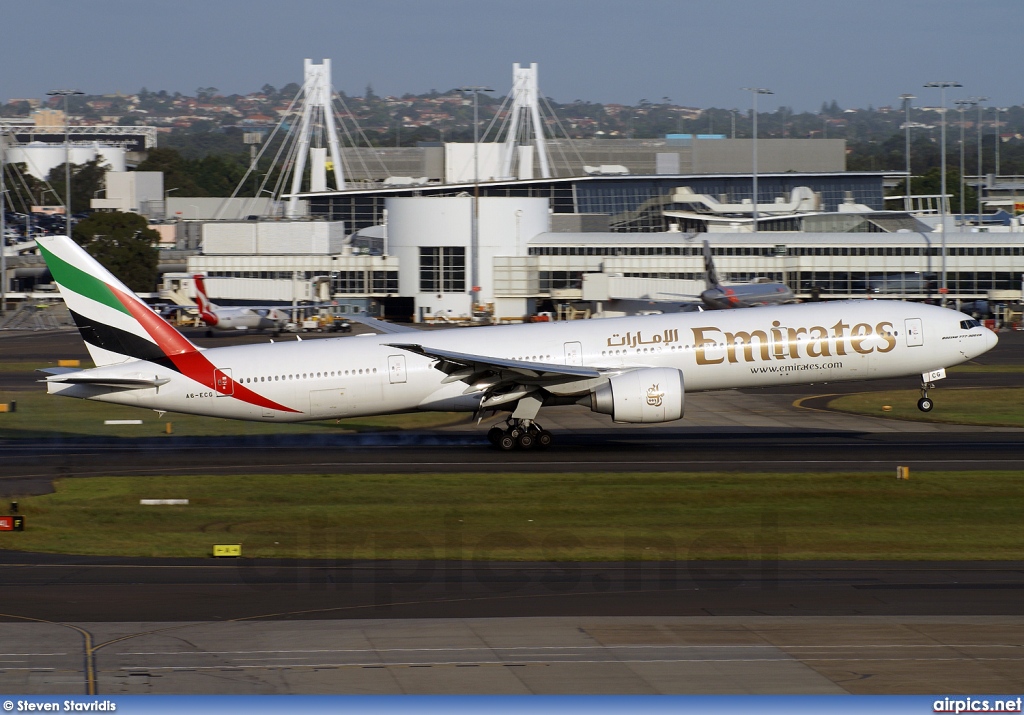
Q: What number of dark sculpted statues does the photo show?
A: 0